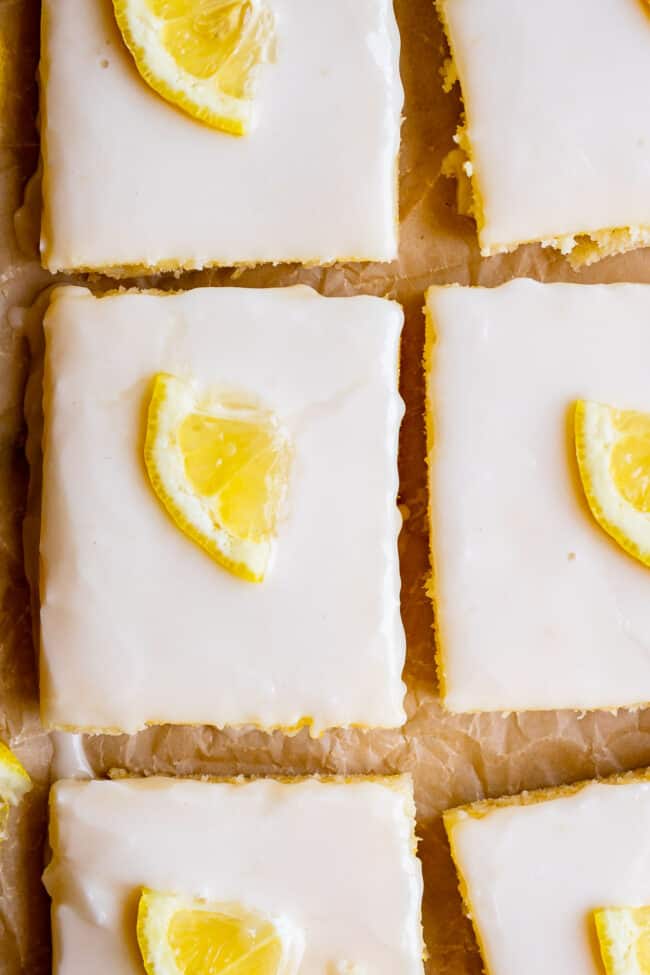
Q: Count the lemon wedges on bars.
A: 5